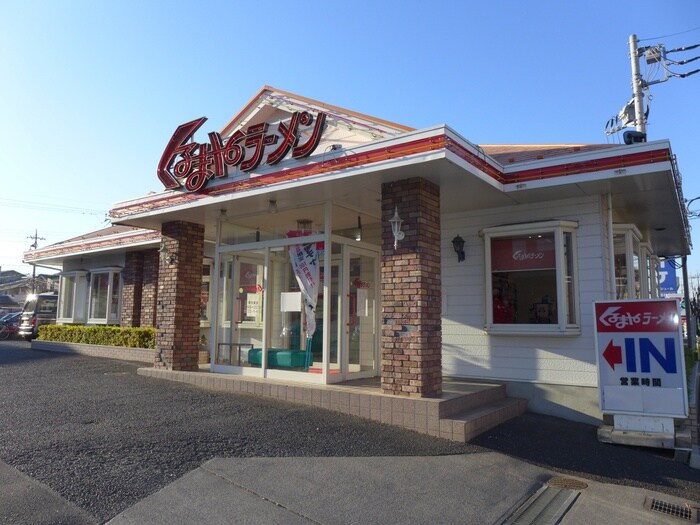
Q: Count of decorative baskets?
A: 0